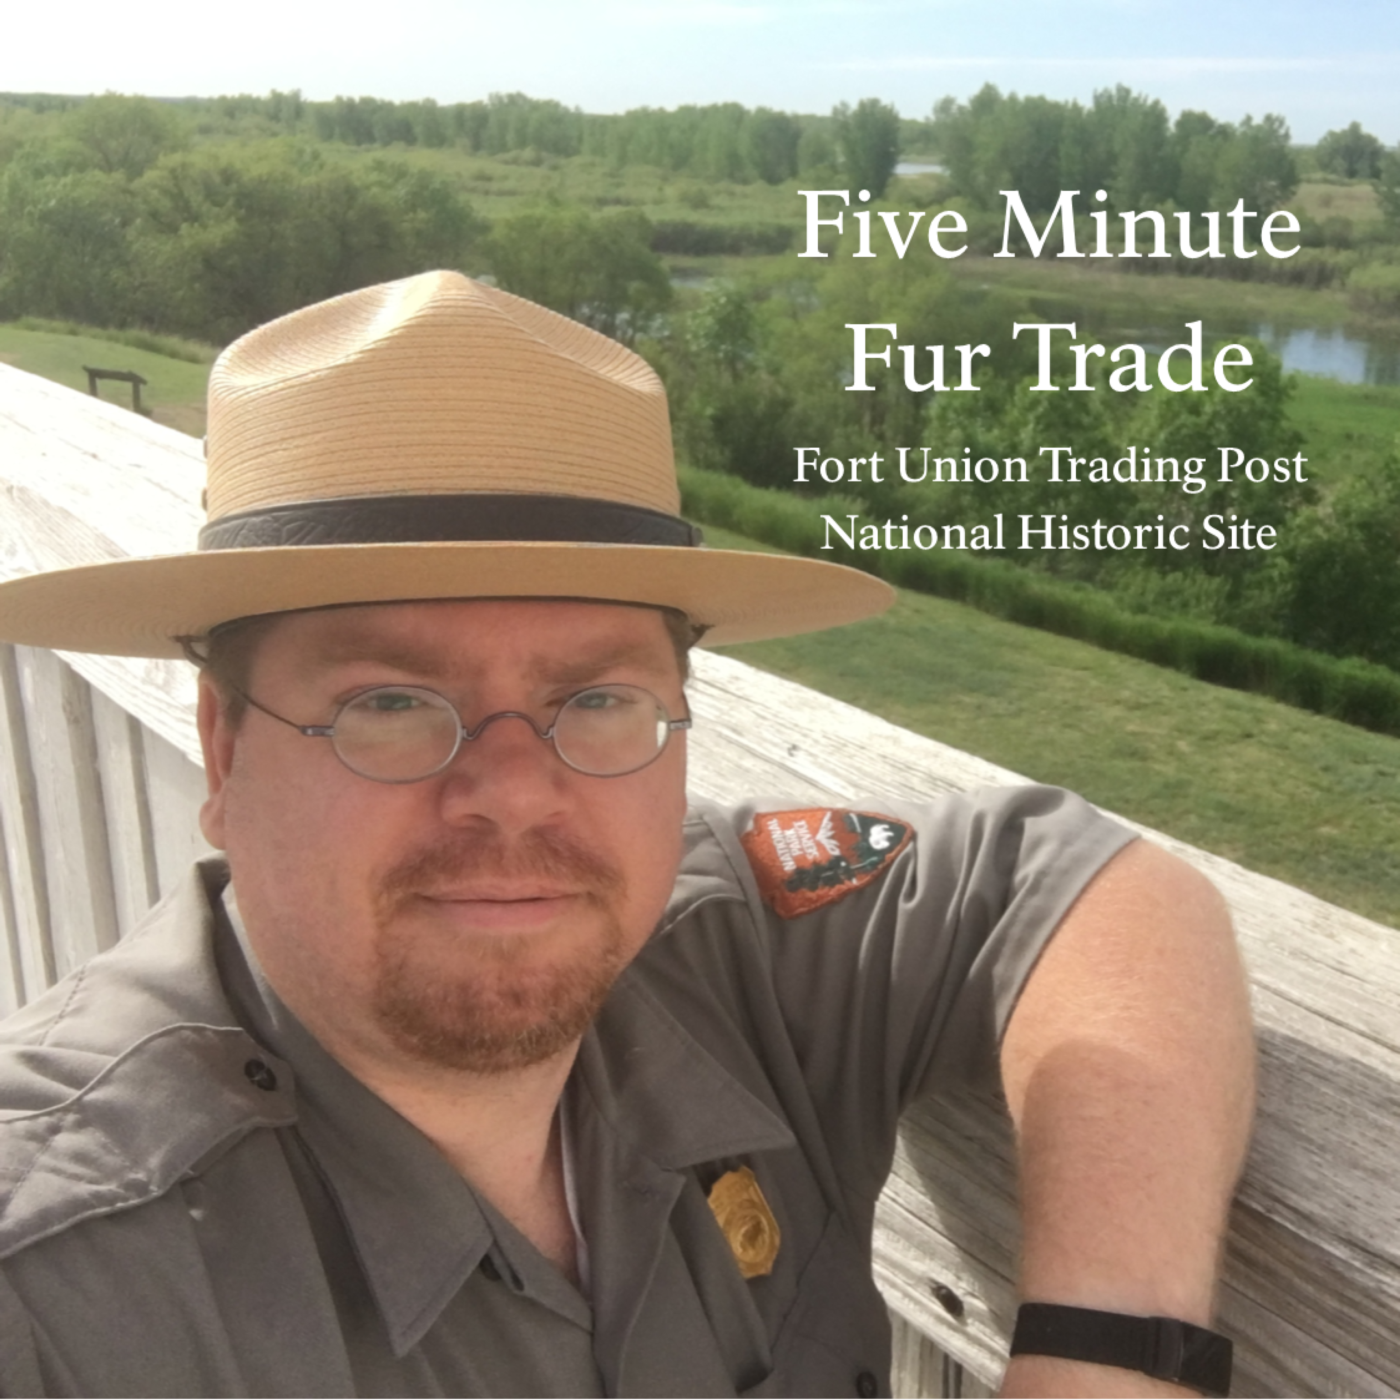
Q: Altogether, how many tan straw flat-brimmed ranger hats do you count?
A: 1